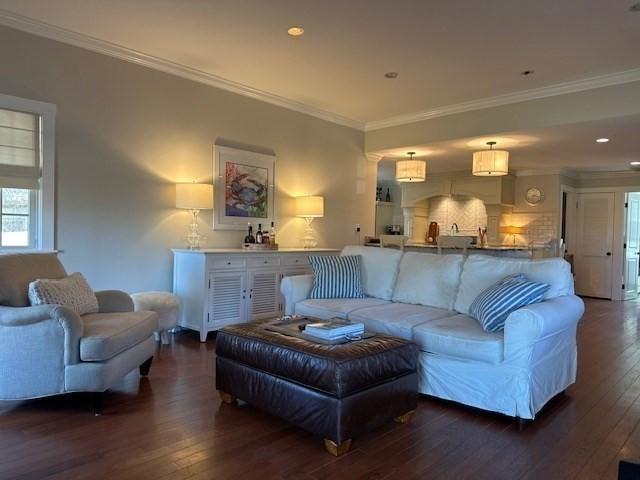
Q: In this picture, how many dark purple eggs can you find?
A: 0